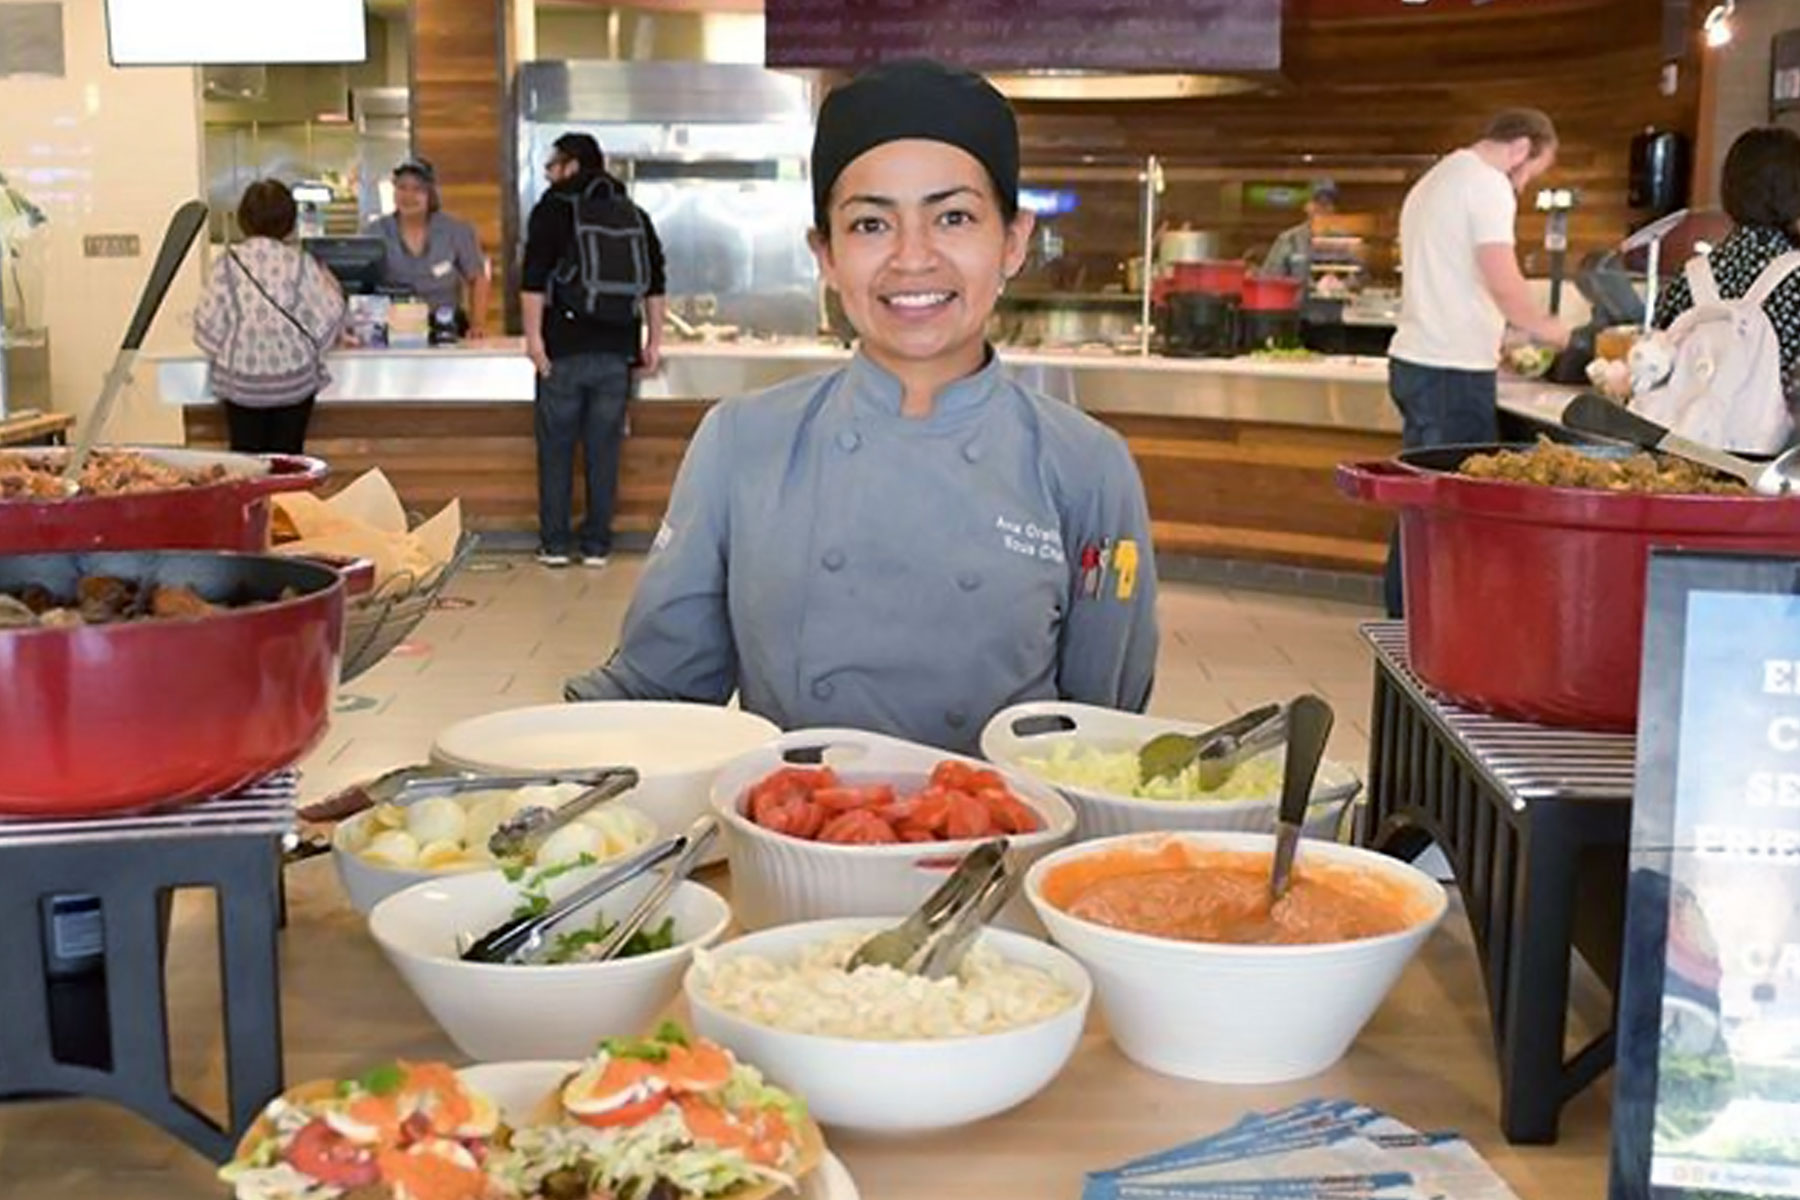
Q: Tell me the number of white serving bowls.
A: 7